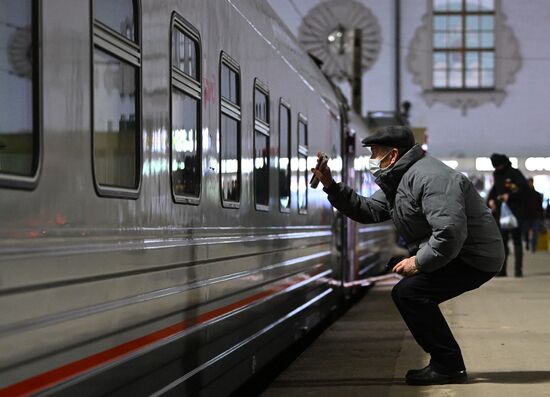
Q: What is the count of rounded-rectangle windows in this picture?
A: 7